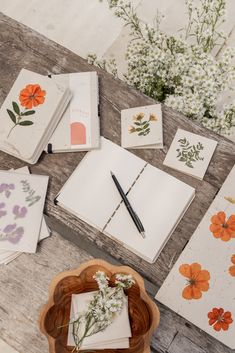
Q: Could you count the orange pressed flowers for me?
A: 5